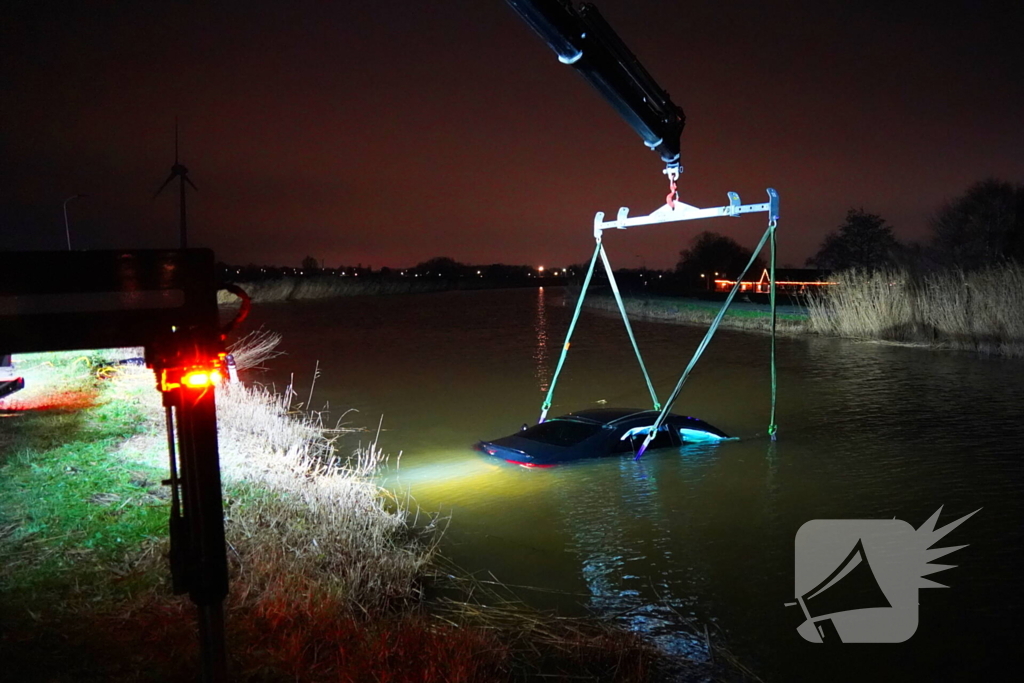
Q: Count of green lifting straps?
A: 4